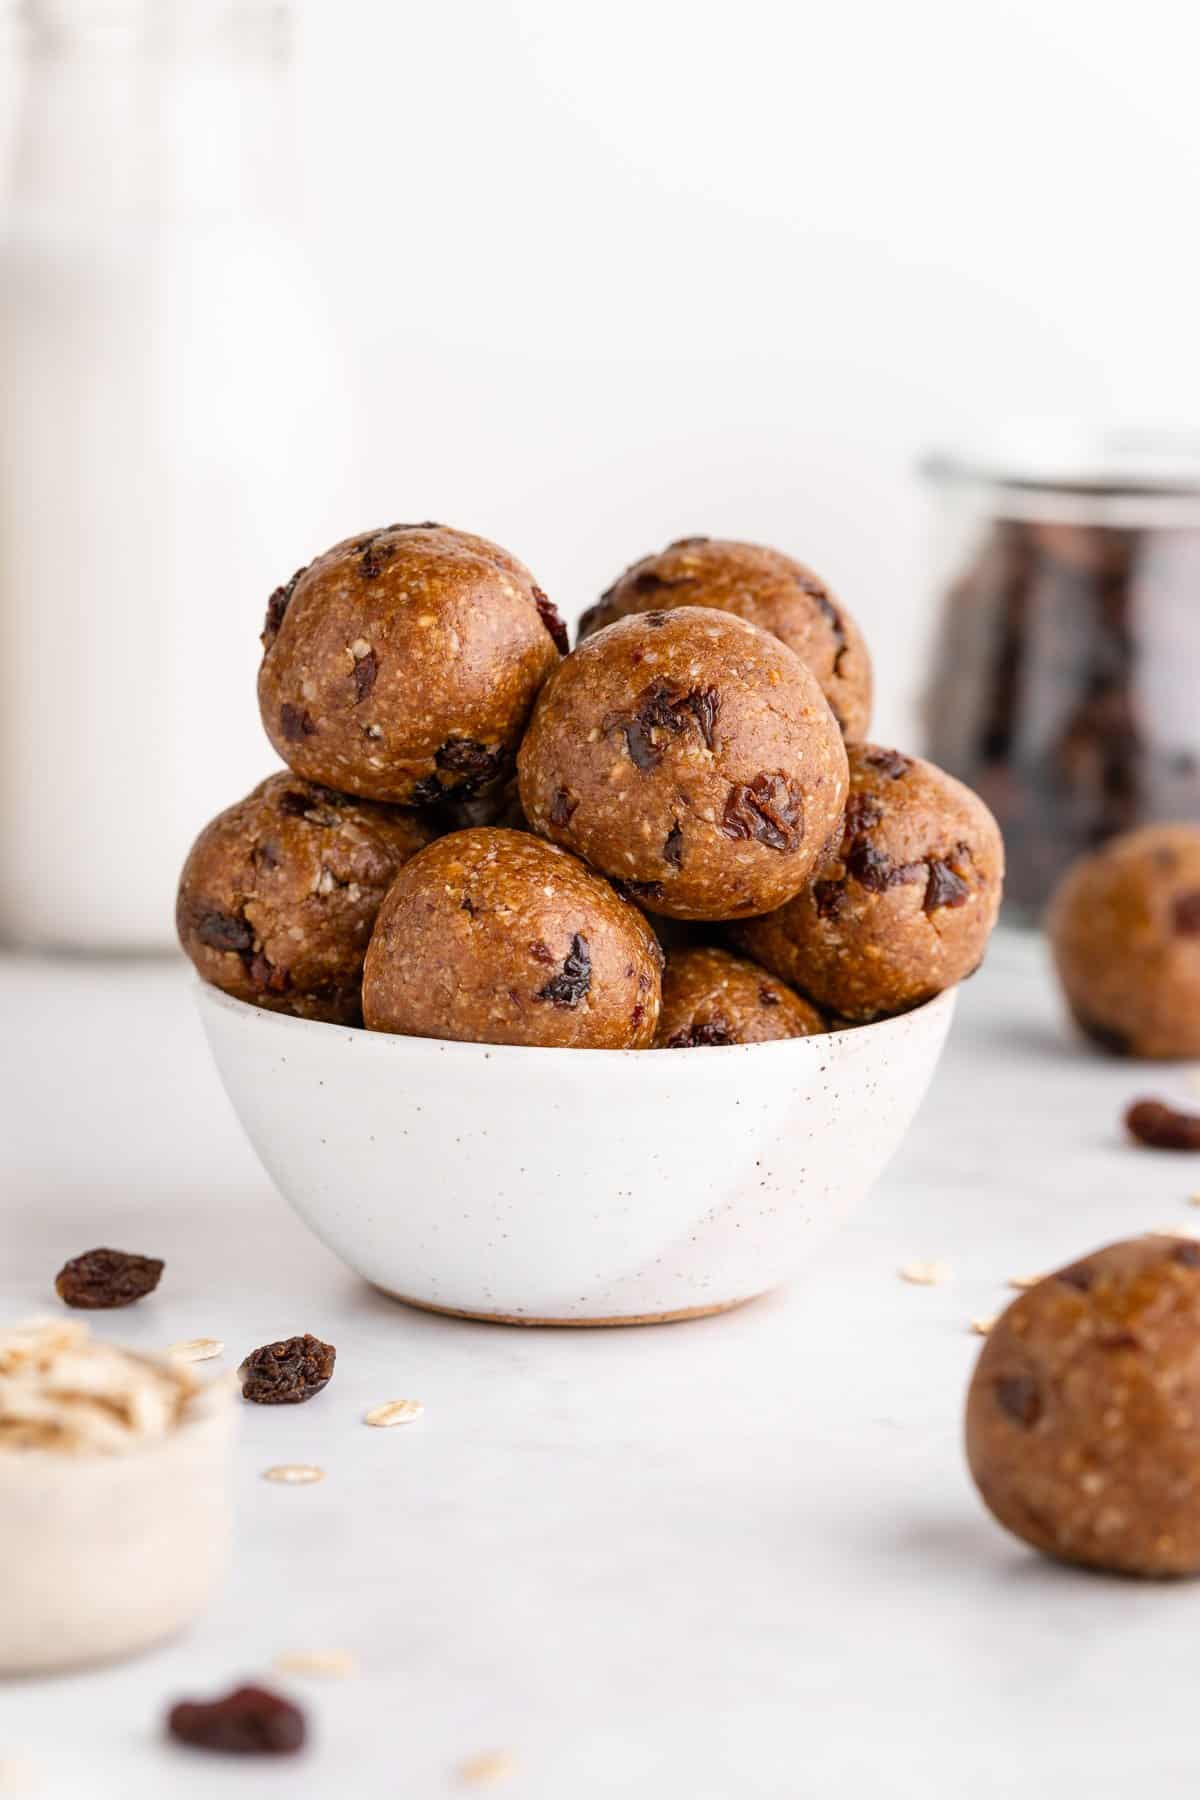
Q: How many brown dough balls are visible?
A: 9